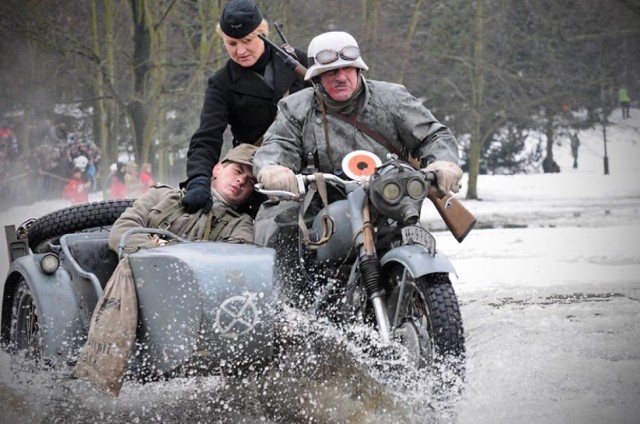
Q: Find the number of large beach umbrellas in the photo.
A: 0